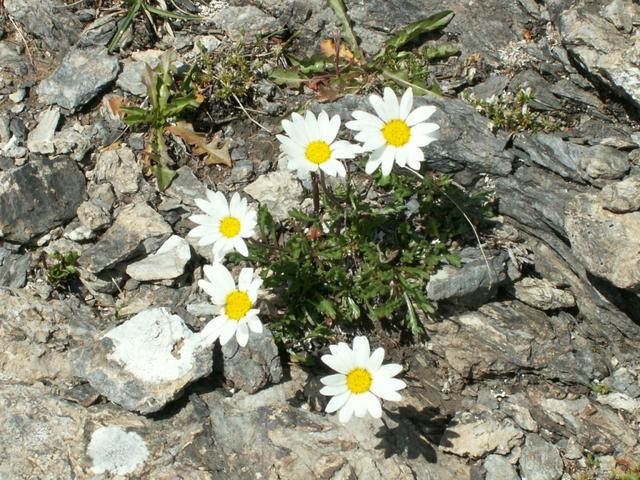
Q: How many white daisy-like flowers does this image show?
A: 5